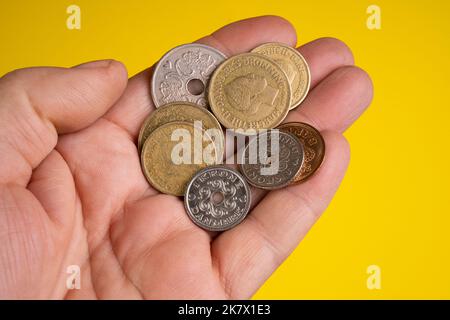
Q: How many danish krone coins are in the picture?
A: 8